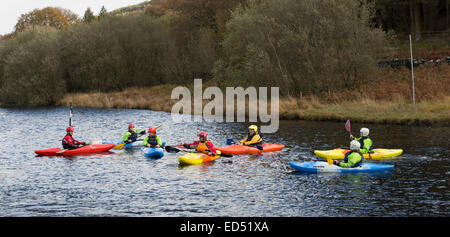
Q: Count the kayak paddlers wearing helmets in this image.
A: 7